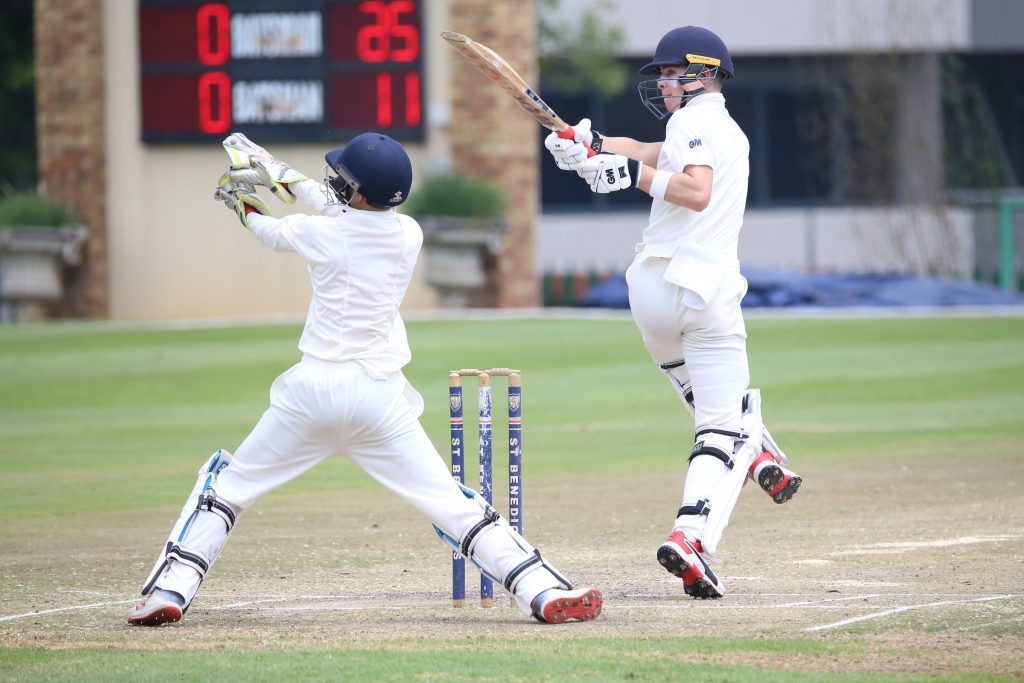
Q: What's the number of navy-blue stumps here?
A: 3